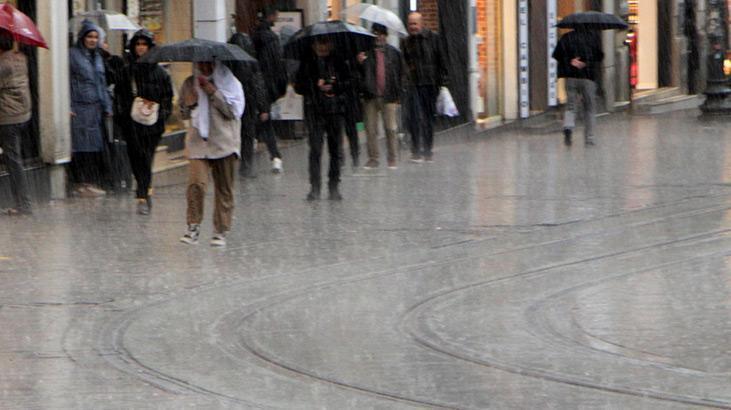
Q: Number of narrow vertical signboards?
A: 2